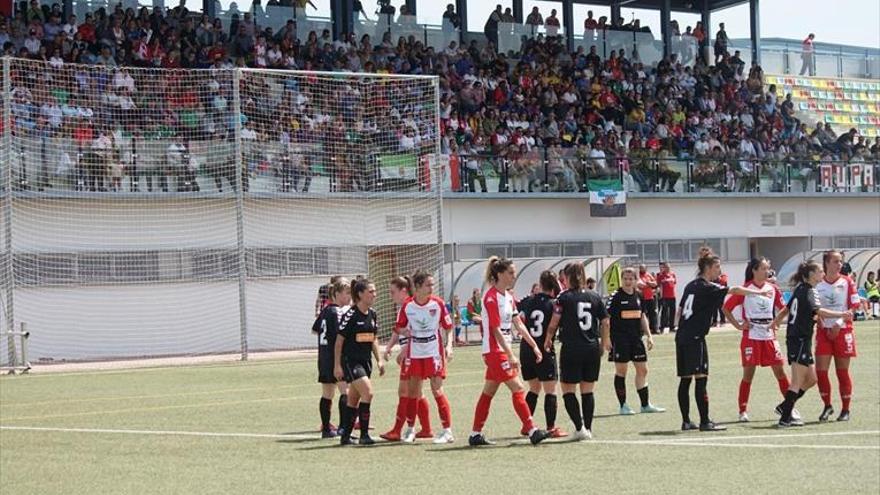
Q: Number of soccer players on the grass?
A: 12